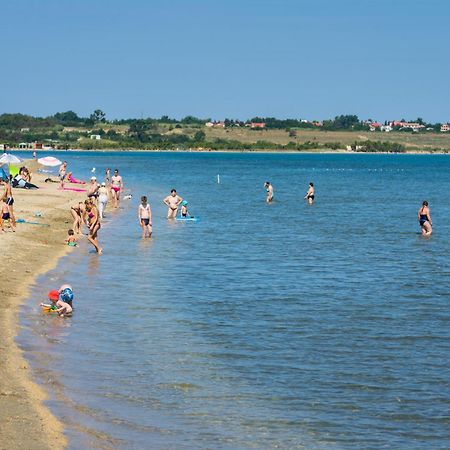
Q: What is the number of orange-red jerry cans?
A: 0